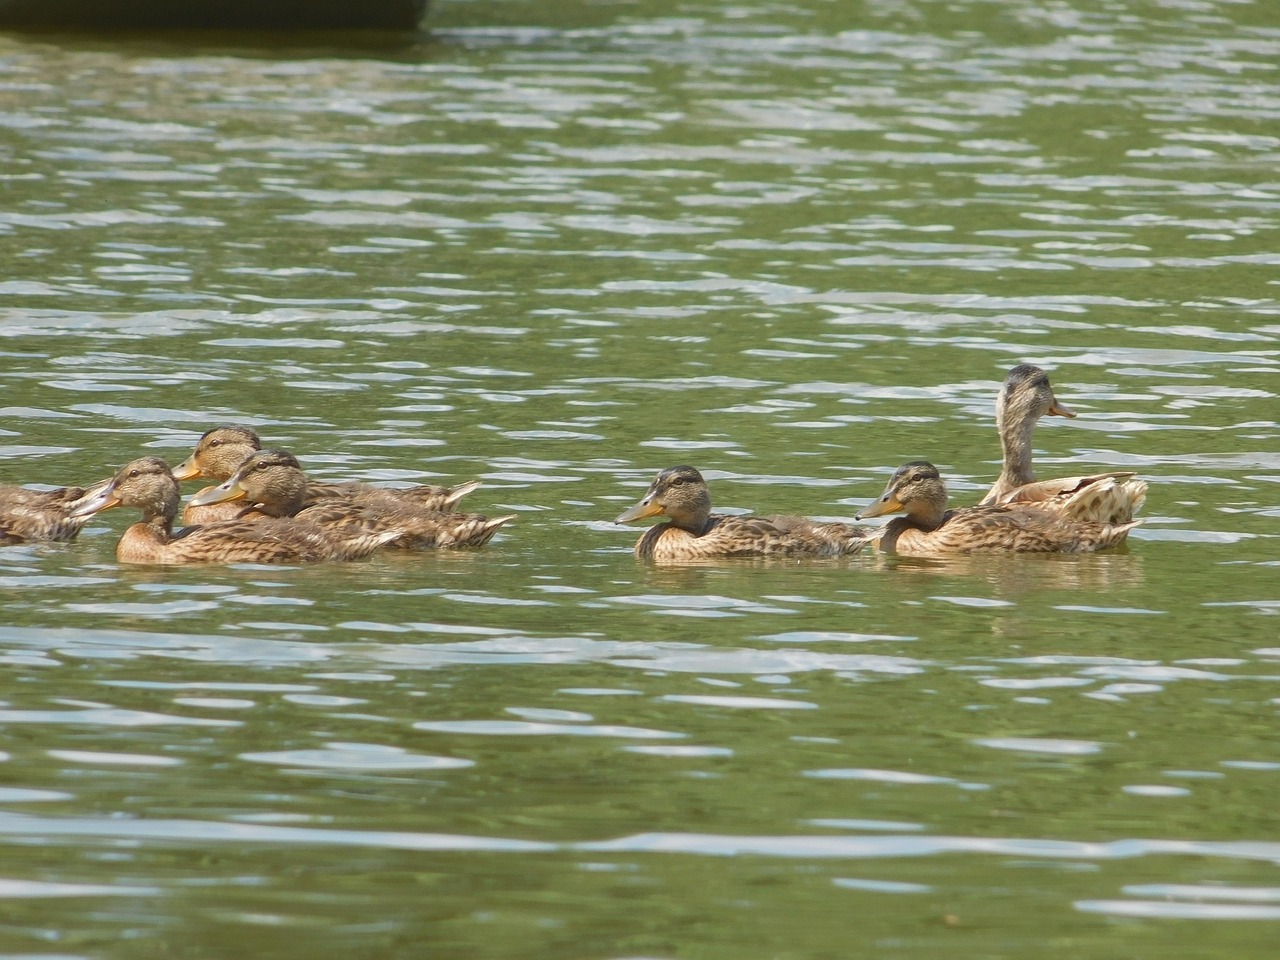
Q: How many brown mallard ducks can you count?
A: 7